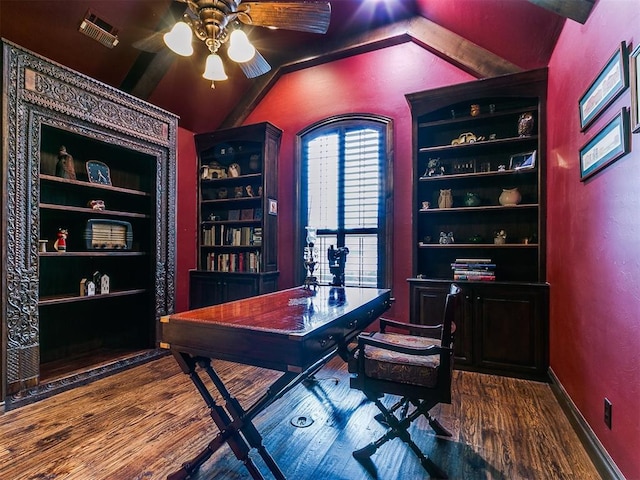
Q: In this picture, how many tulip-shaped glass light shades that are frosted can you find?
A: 3